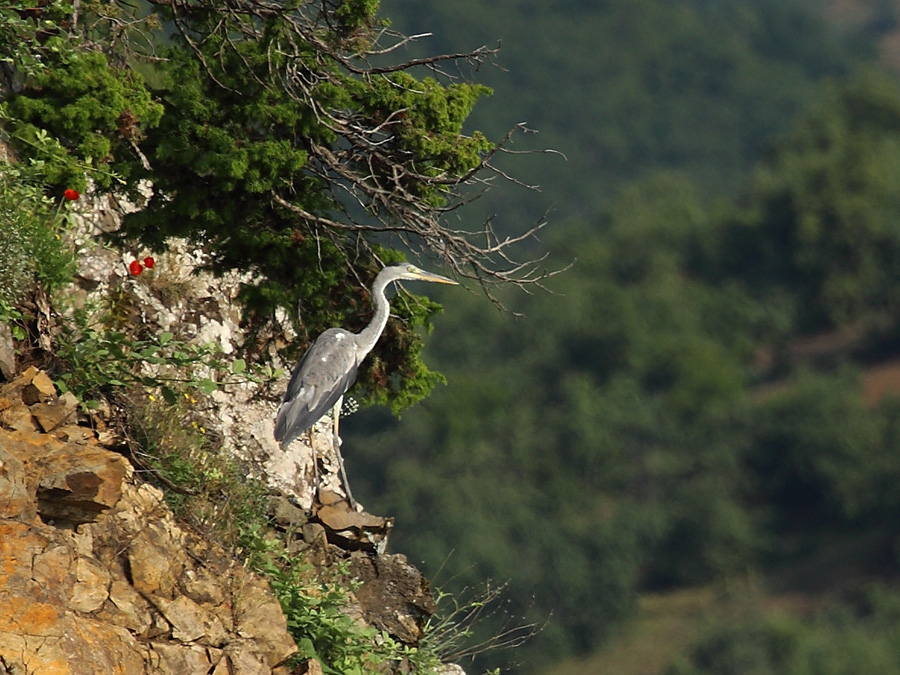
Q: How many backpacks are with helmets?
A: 0